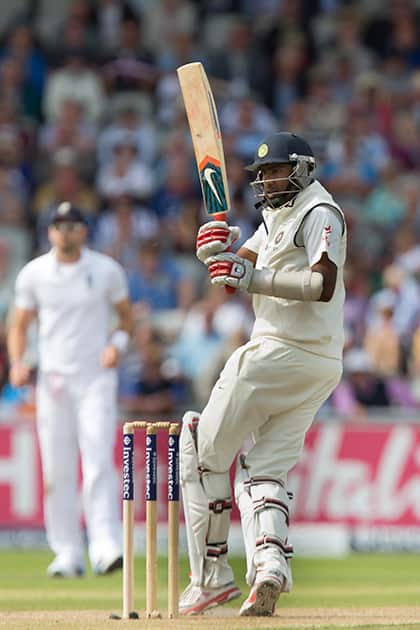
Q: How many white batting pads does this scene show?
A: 2